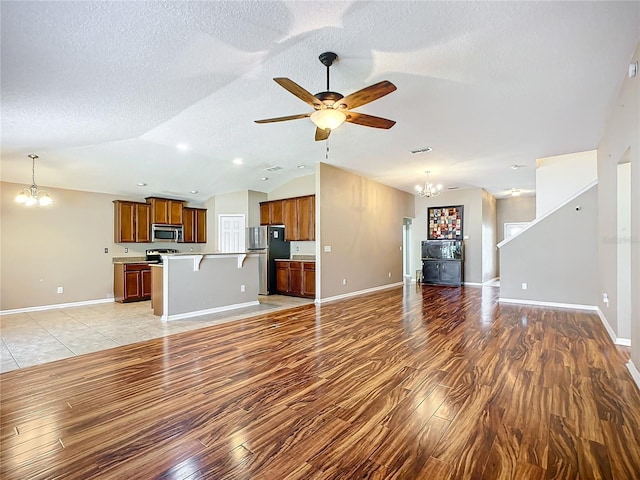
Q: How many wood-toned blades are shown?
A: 5